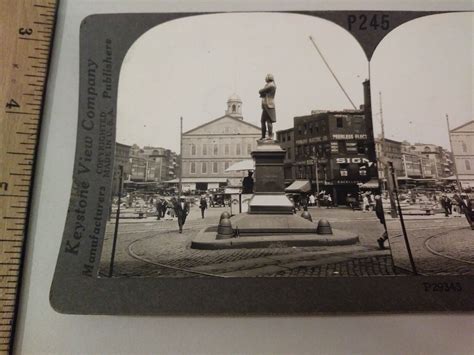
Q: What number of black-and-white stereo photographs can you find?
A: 2